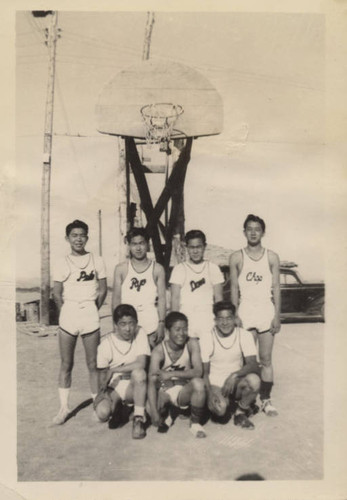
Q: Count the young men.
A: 7